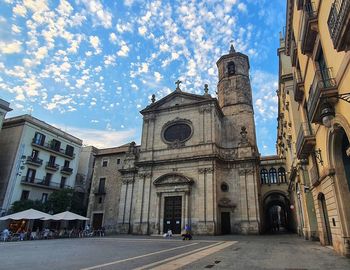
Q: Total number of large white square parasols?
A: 2